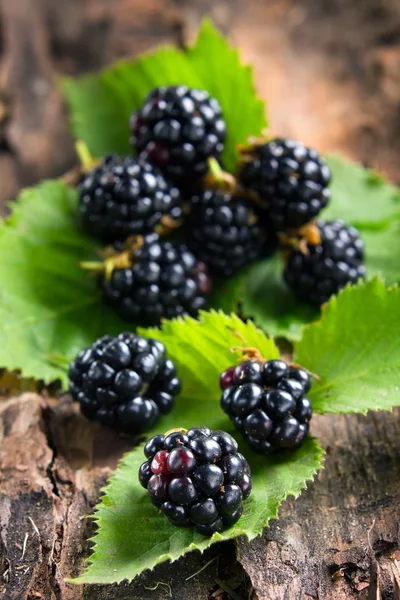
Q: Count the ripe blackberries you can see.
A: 9